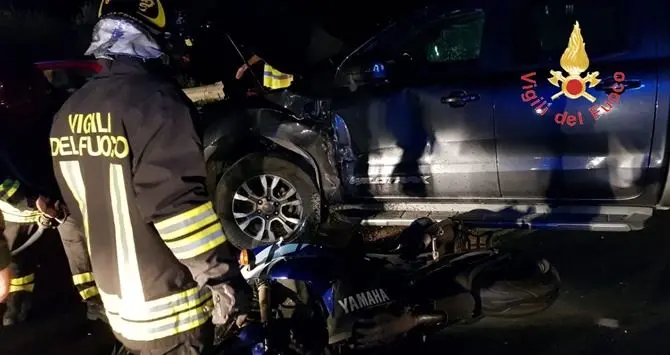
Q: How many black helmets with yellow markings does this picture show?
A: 1